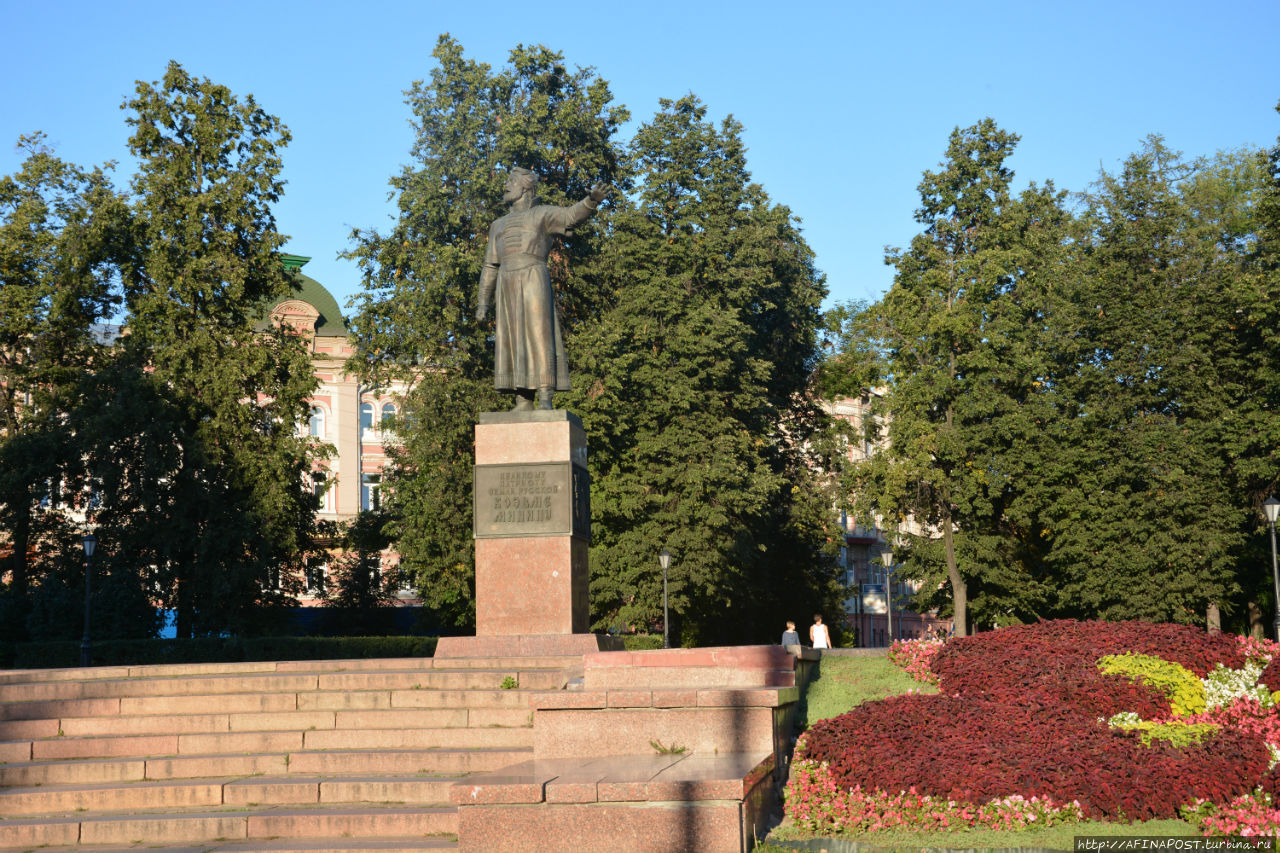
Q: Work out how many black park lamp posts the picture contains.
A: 4